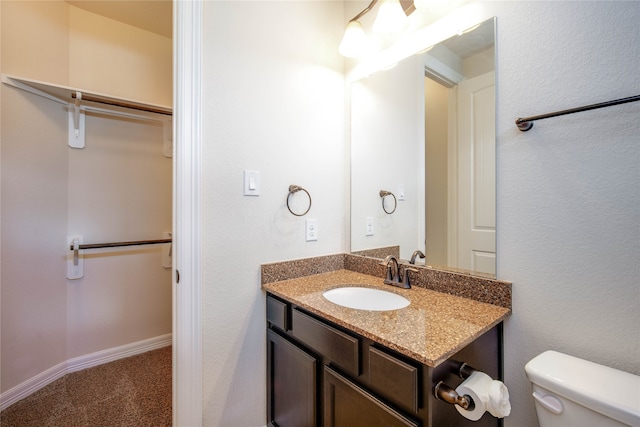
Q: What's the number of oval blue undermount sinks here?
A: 0